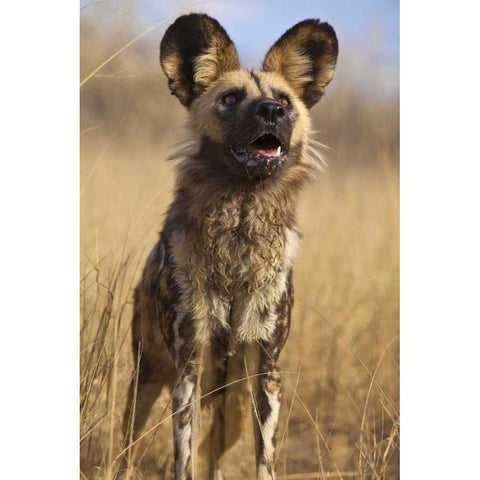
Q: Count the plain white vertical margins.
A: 2